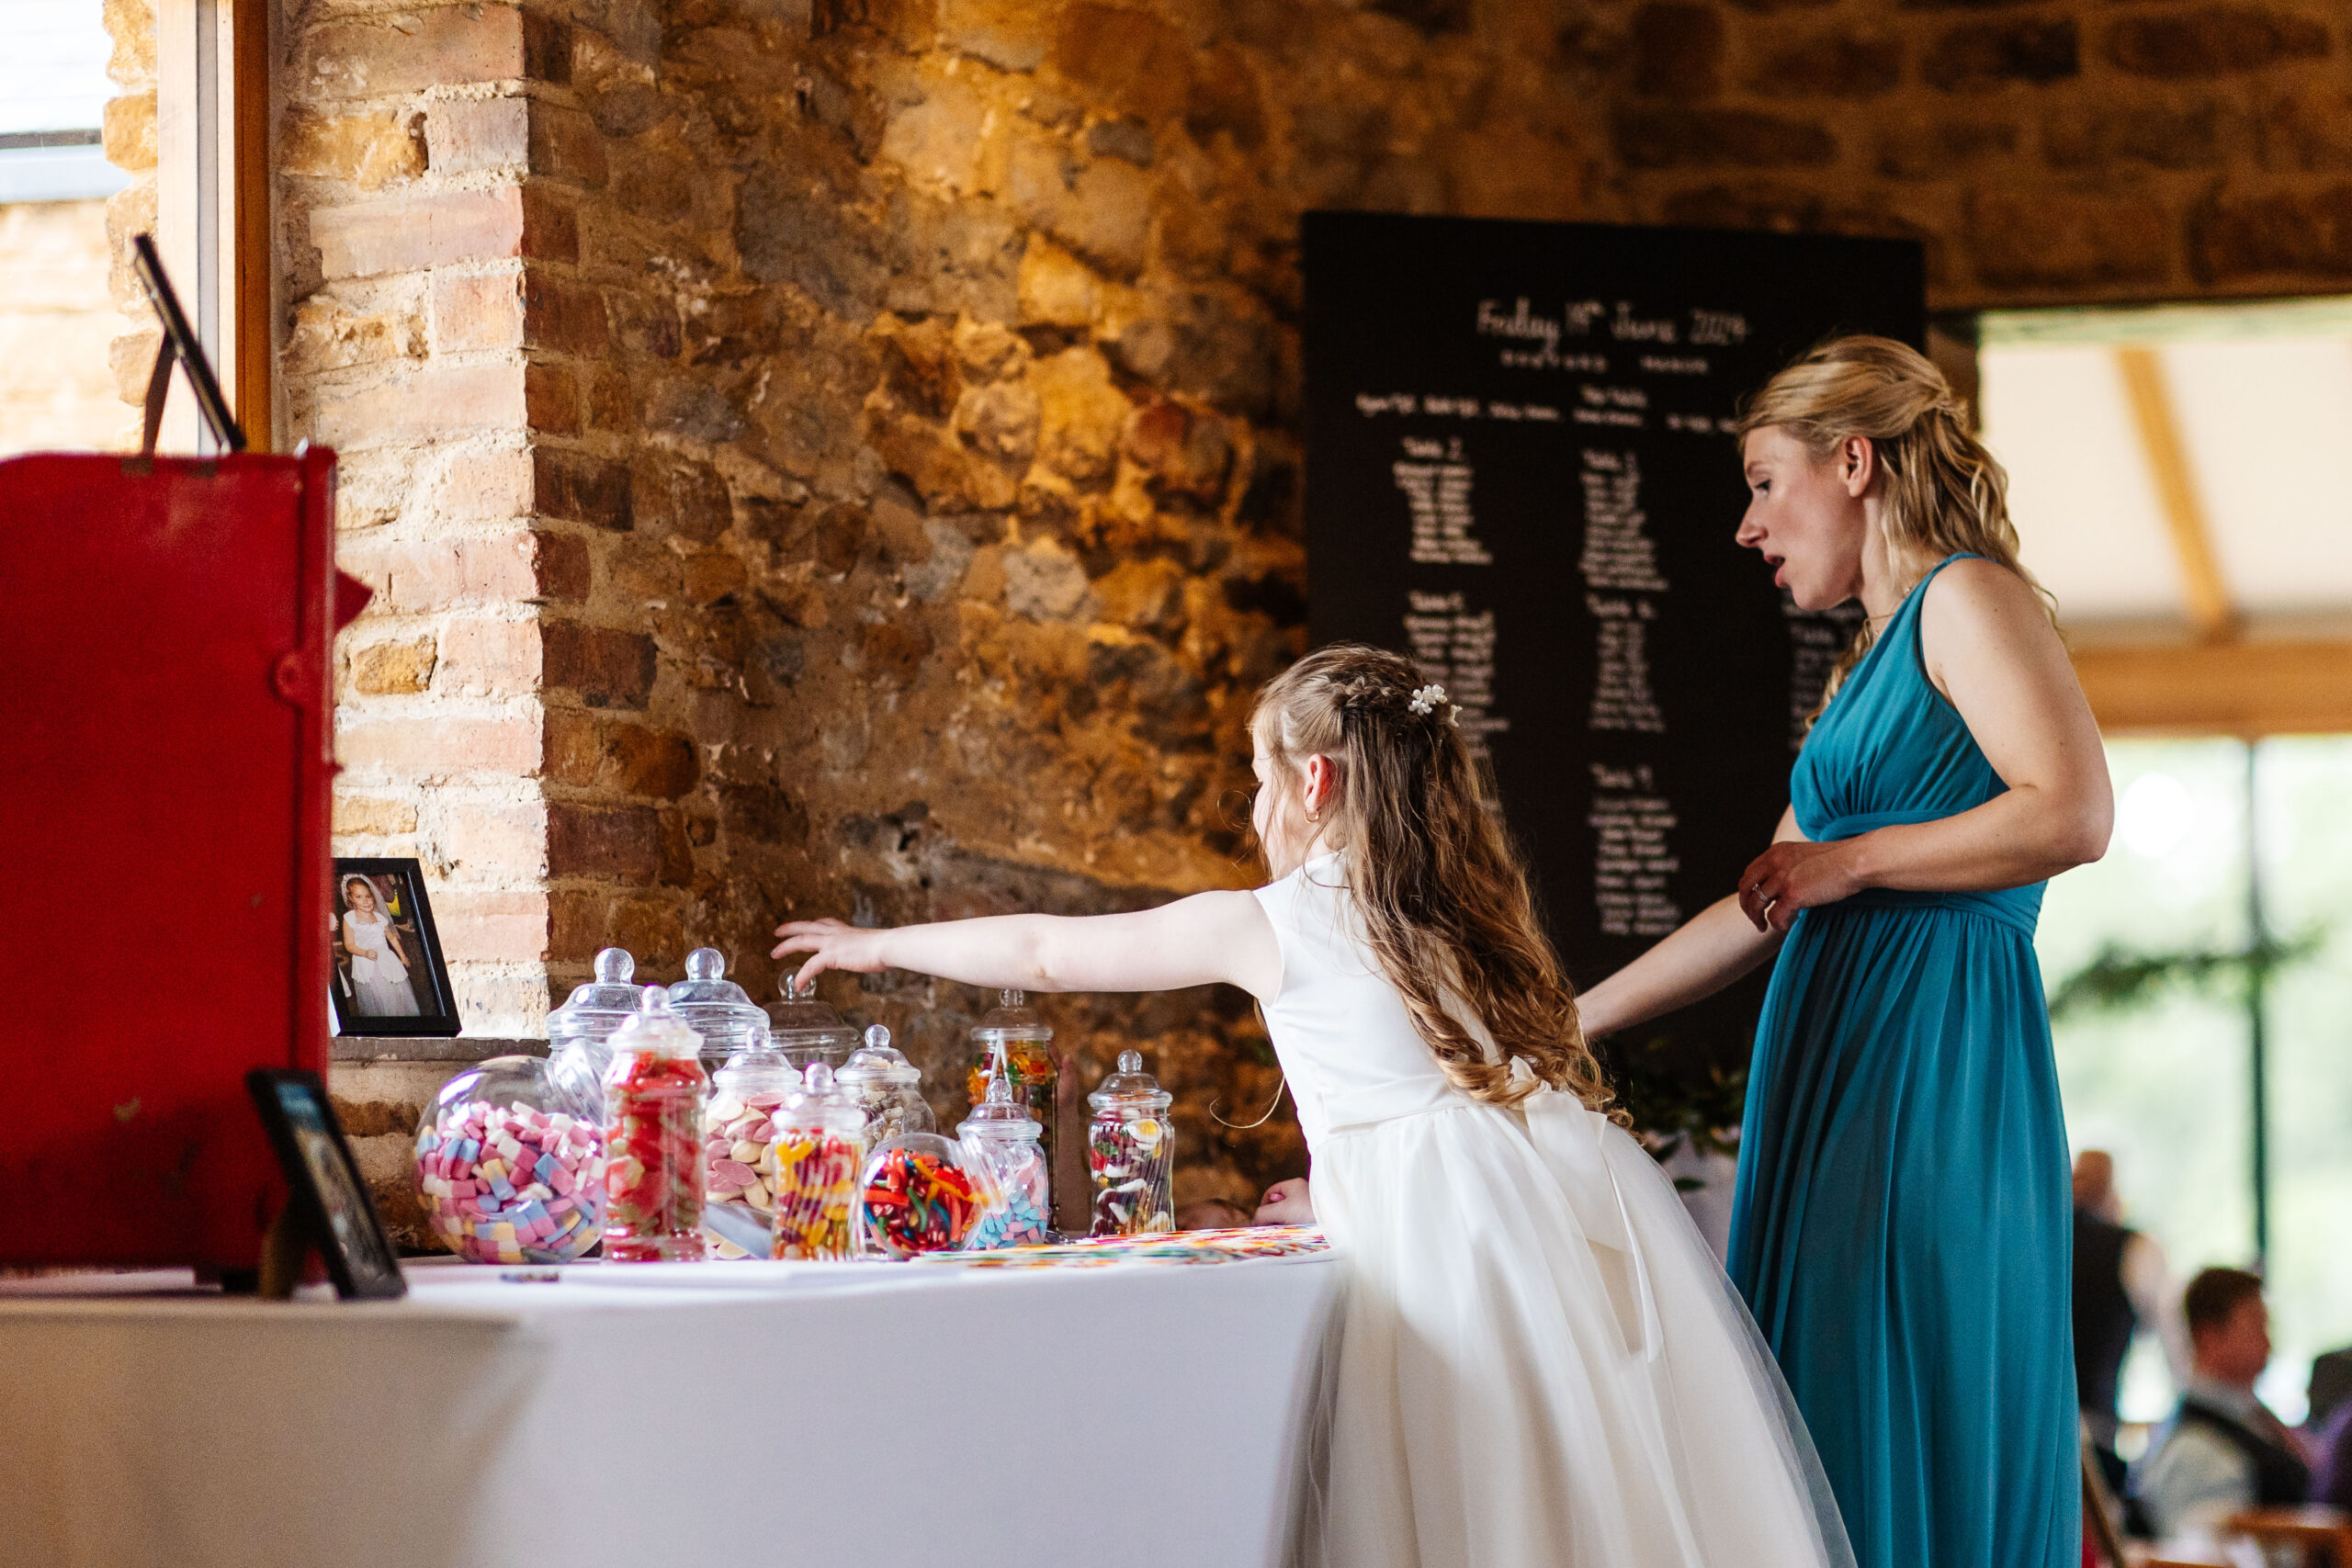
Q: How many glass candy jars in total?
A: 12